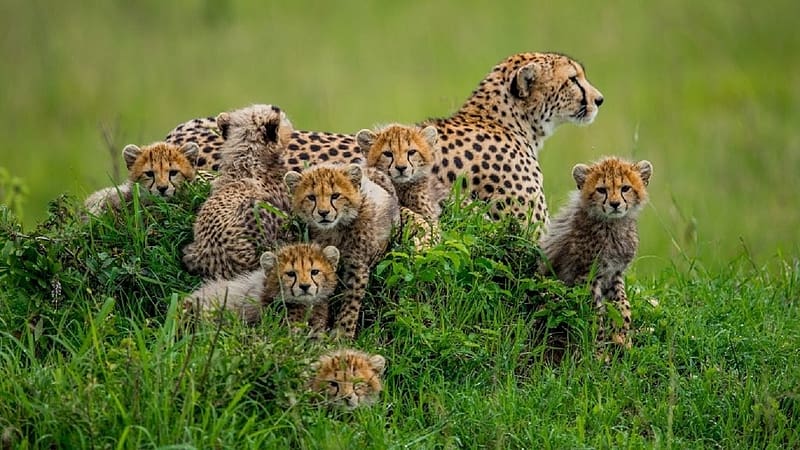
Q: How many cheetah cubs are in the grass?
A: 7